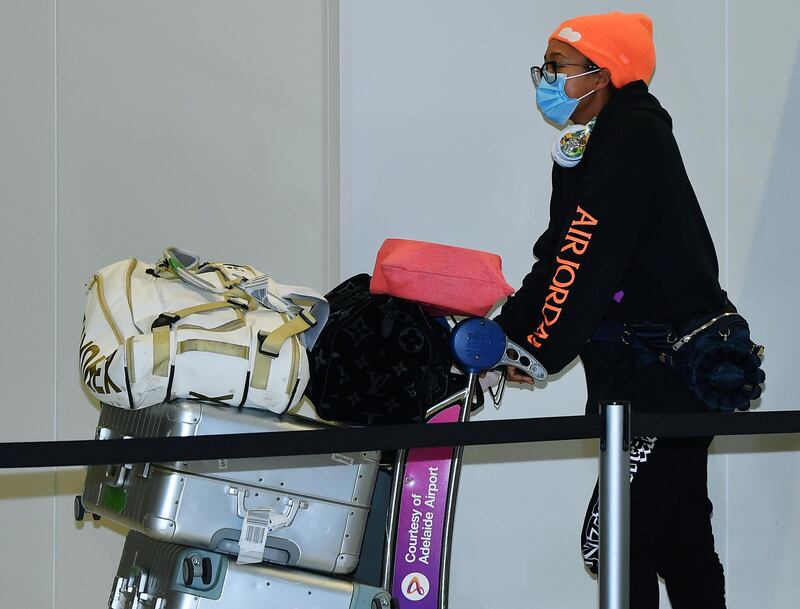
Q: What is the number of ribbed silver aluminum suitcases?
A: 2